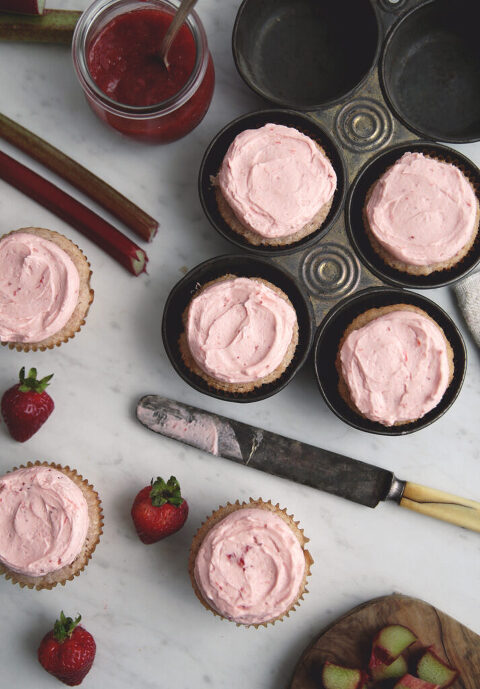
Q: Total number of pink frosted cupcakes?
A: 7